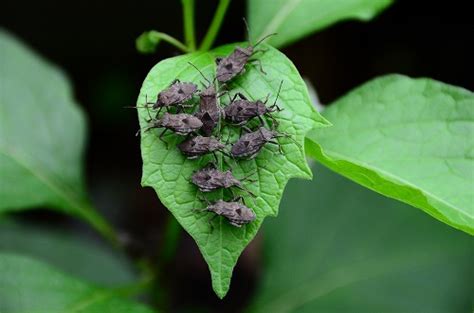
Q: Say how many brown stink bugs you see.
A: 9